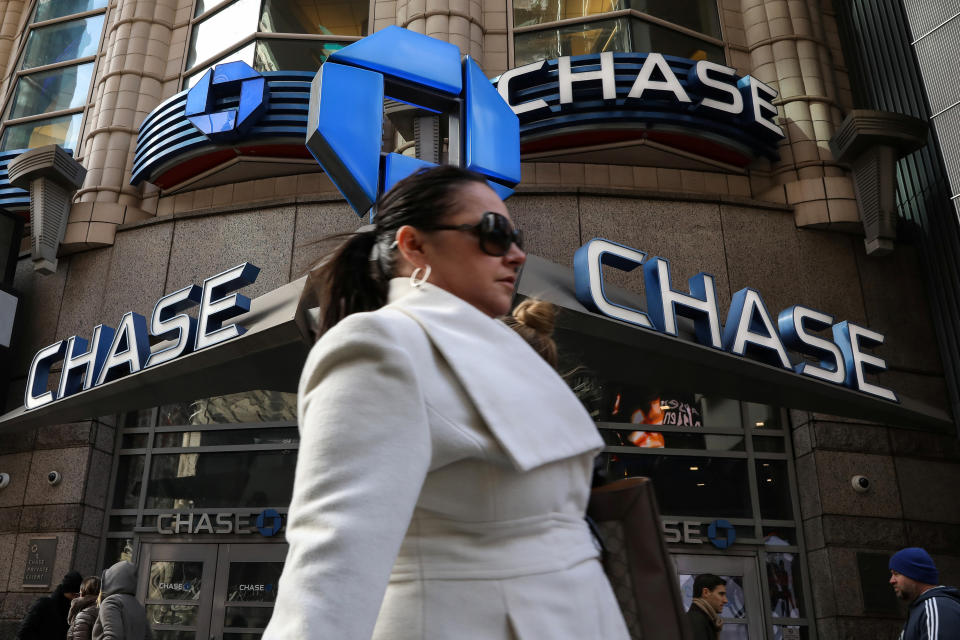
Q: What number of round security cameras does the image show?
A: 3